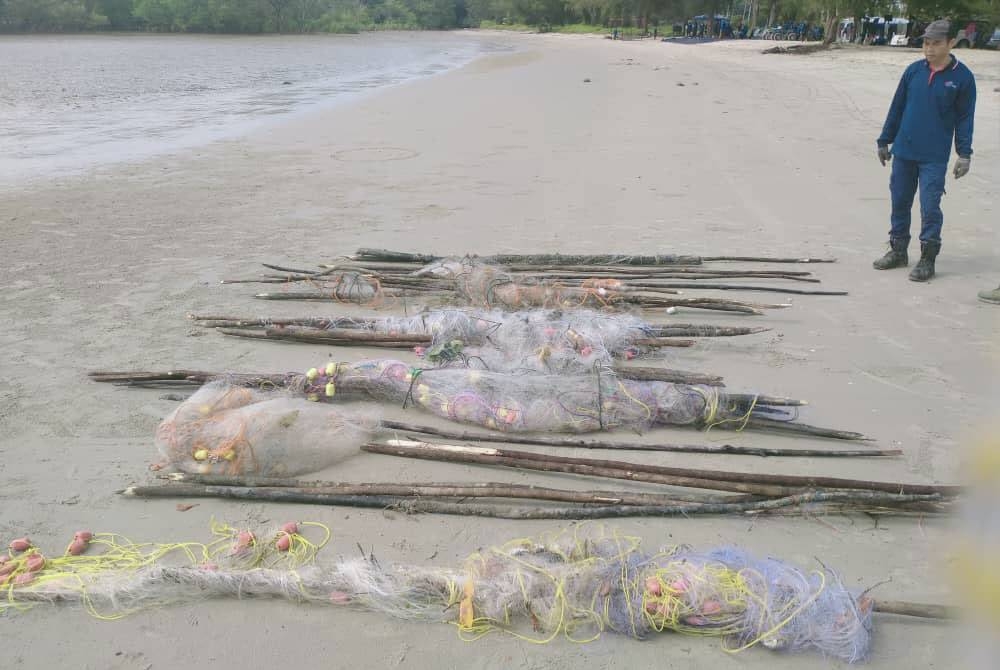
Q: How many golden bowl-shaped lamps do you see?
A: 0